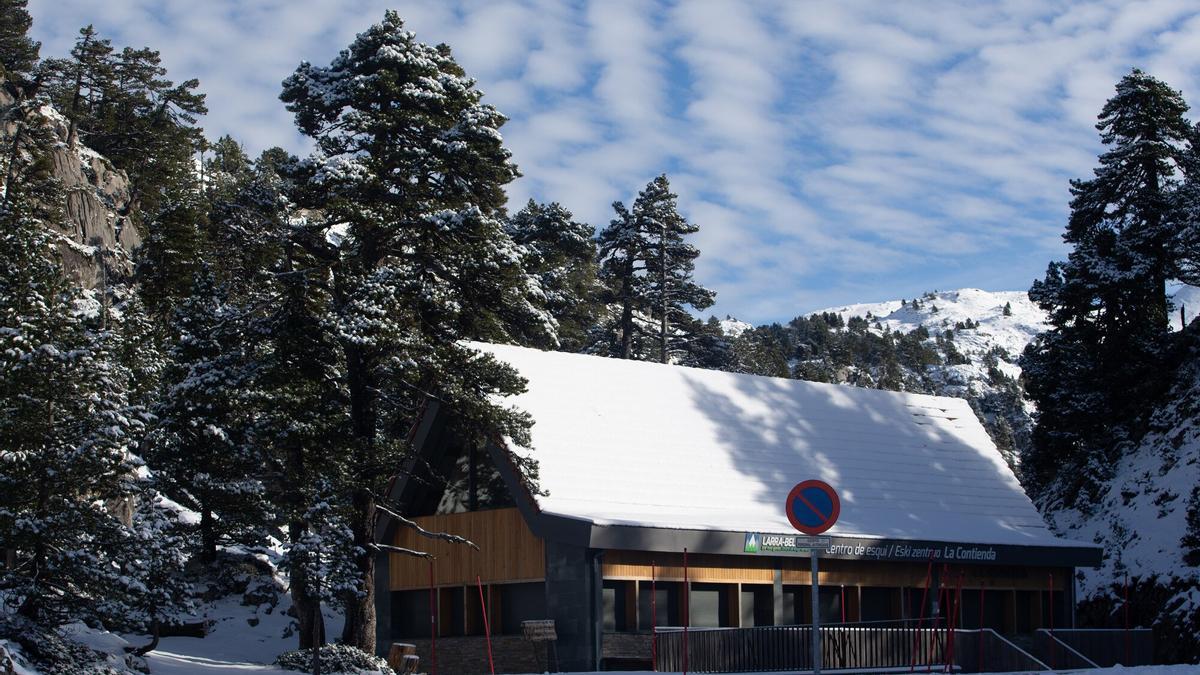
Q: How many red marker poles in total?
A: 12